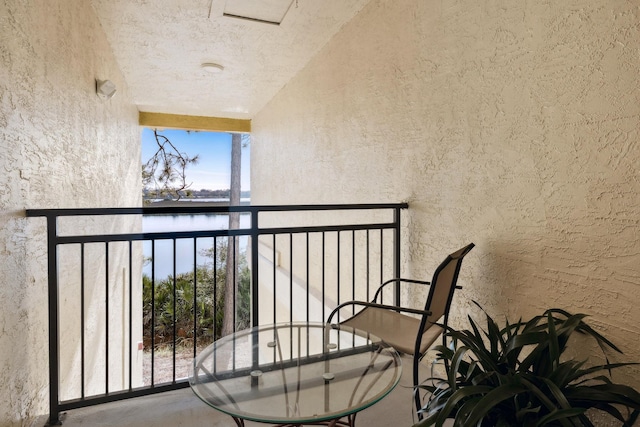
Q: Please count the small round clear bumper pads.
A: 4